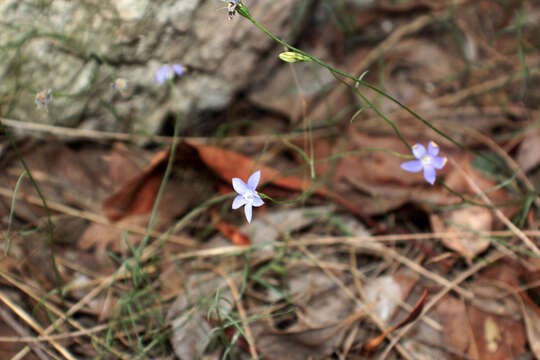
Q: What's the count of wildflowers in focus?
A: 2